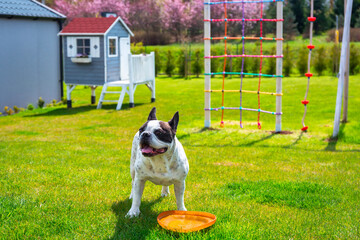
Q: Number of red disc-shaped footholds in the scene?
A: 5